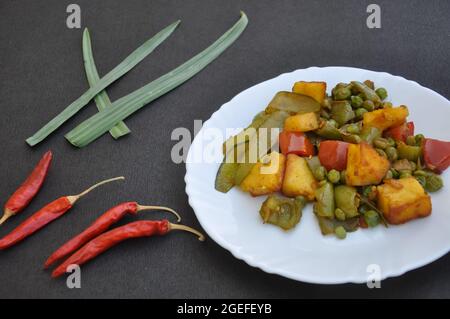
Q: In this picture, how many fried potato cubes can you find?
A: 7